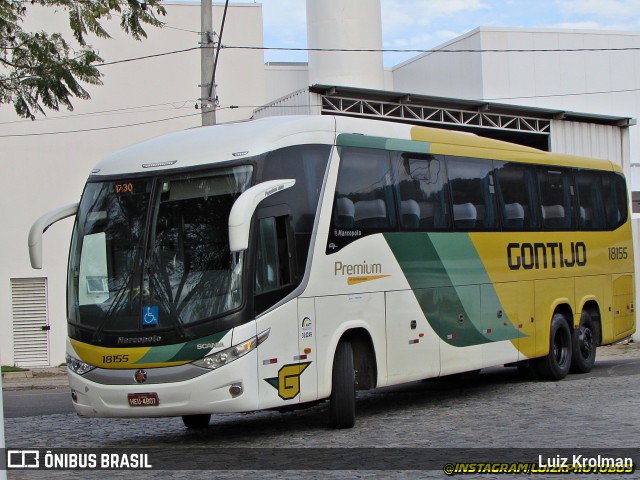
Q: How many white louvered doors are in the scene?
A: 1